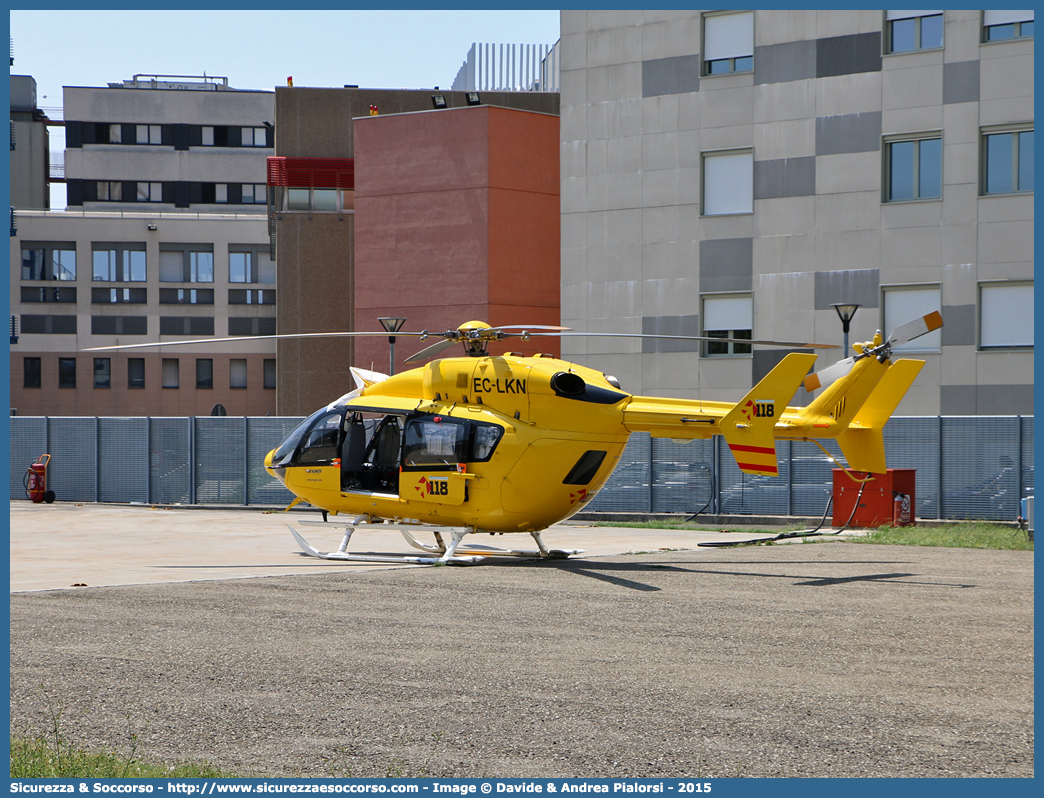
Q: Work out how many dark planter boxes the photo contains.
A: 0